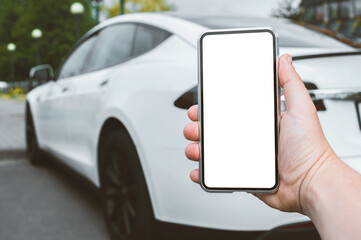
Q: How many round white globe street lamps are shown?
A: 3